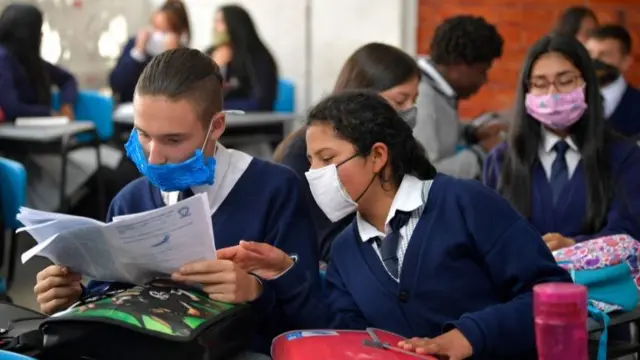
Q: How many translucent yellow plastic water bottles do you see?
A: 0